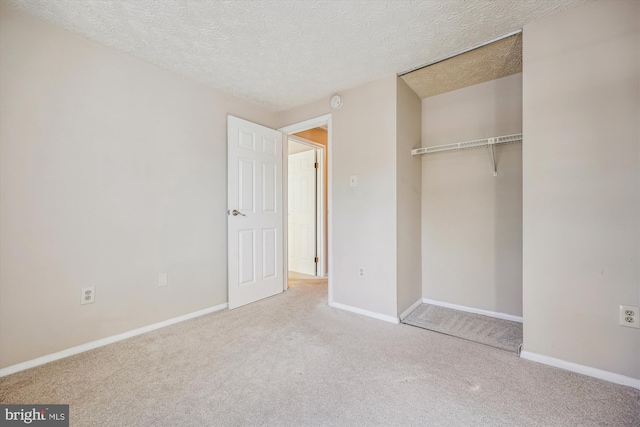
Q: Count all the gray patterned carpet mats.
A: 1